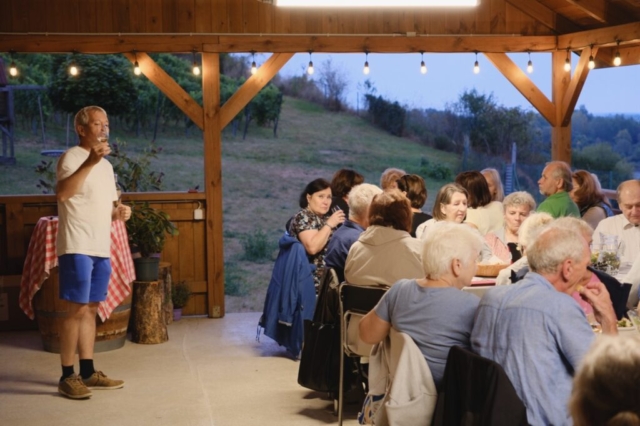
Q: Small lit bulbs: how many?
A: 13